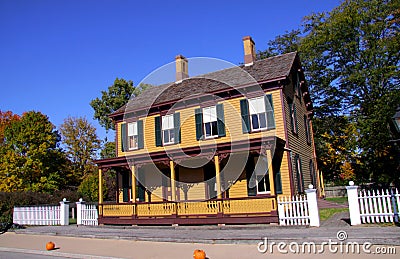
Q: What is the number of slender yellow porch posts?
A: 5